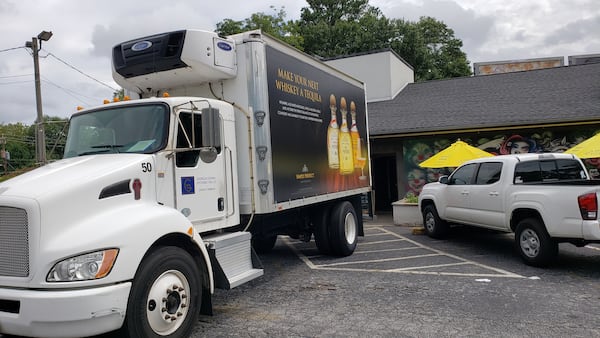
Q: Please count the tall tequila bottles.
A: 3